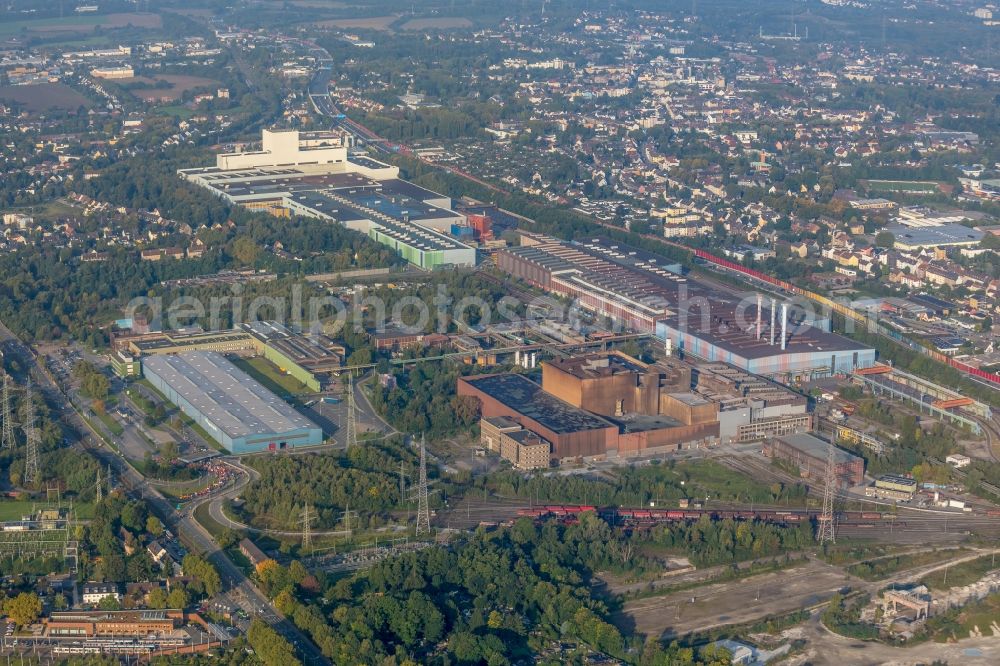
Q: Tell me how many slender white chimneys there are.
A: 3